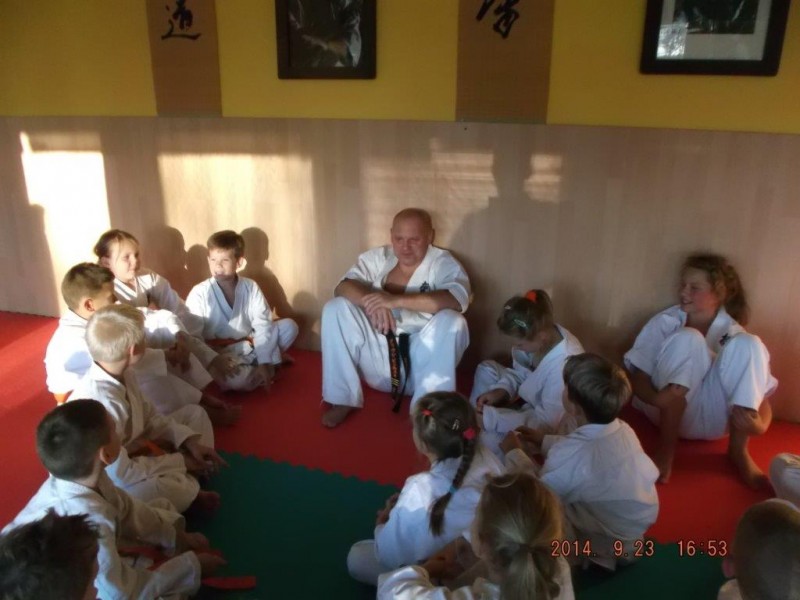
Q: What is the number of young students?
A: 12